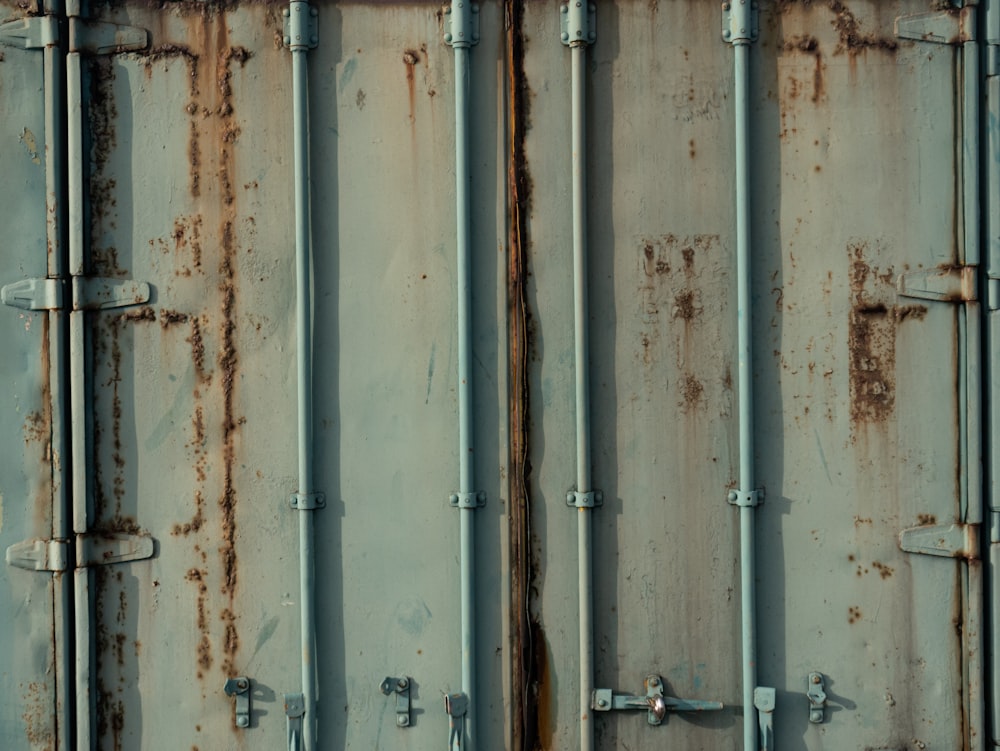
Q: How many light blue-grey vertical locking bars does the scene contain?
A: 4